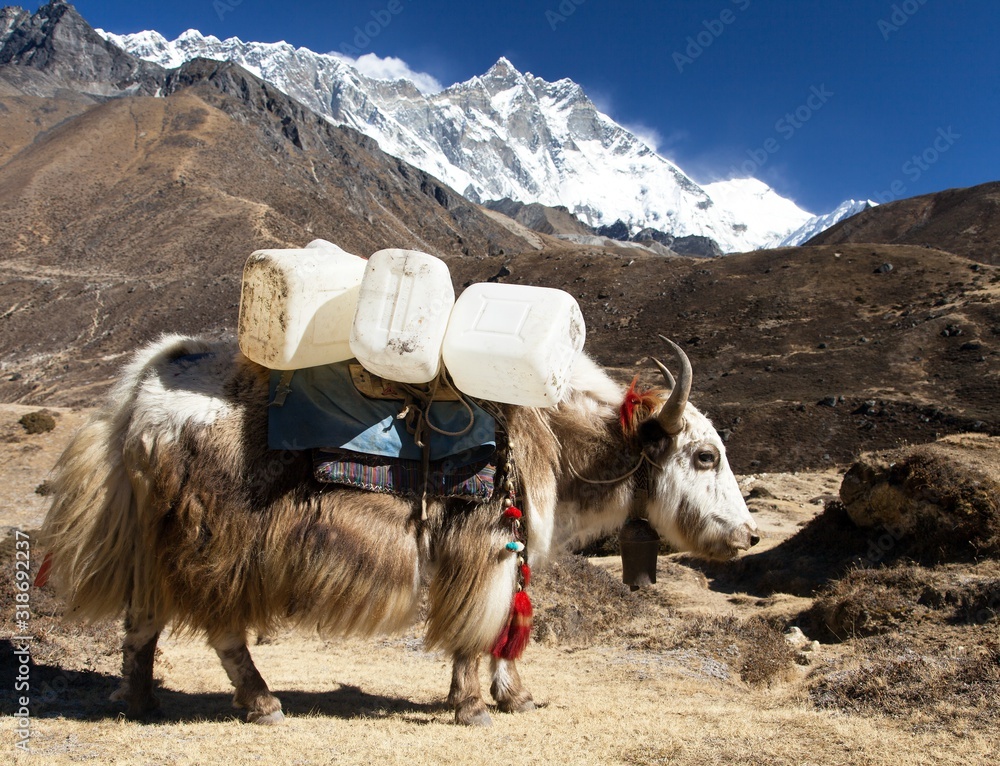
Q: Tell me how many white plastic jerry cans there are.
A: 3